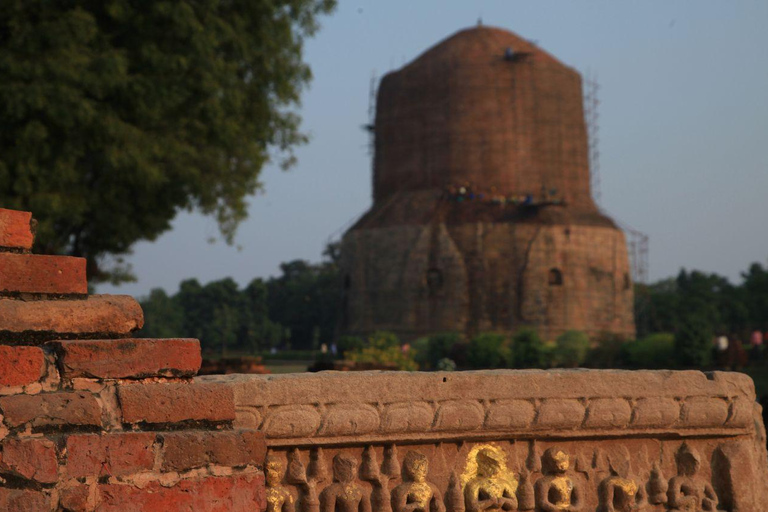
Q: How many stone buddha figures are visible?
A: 7